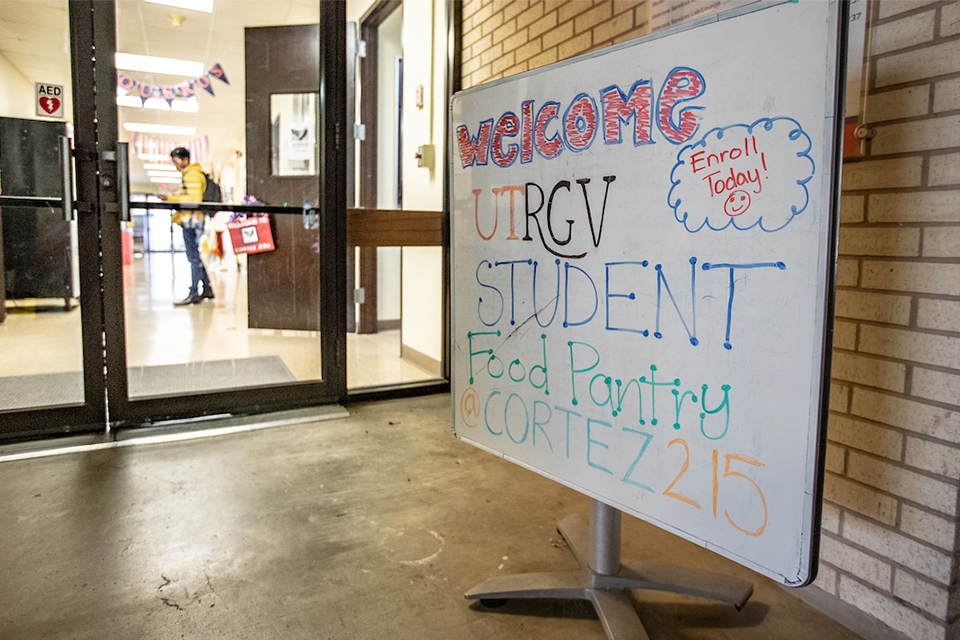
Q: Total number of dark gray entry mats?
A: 1